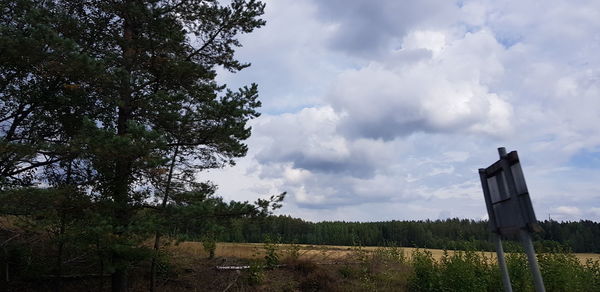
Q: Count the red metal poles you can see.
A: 0